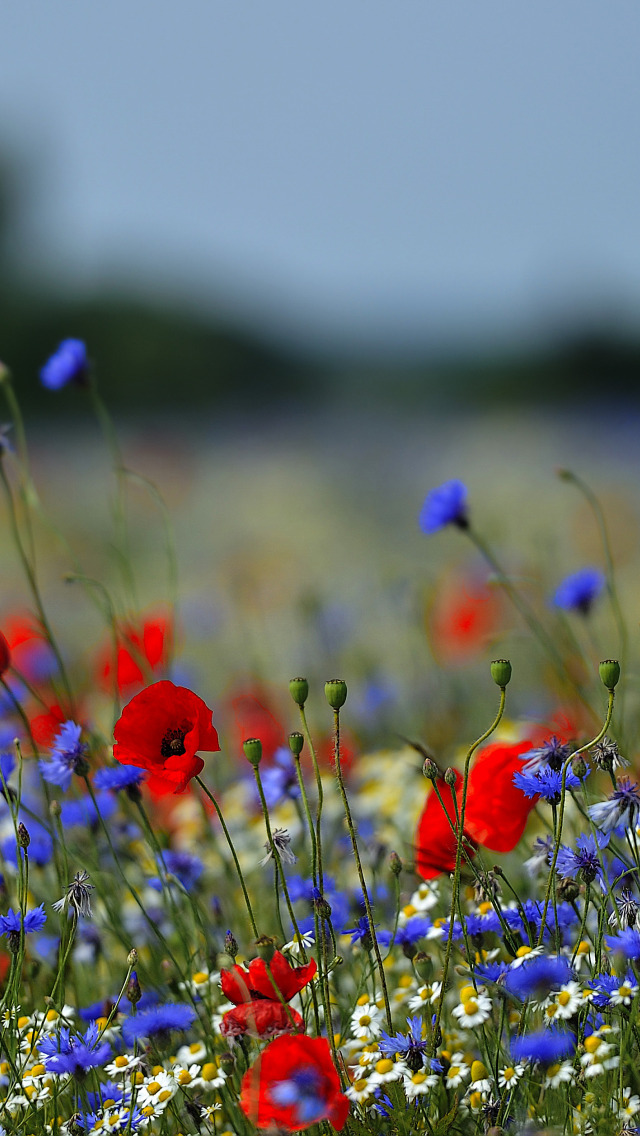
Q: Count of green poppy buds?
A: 6